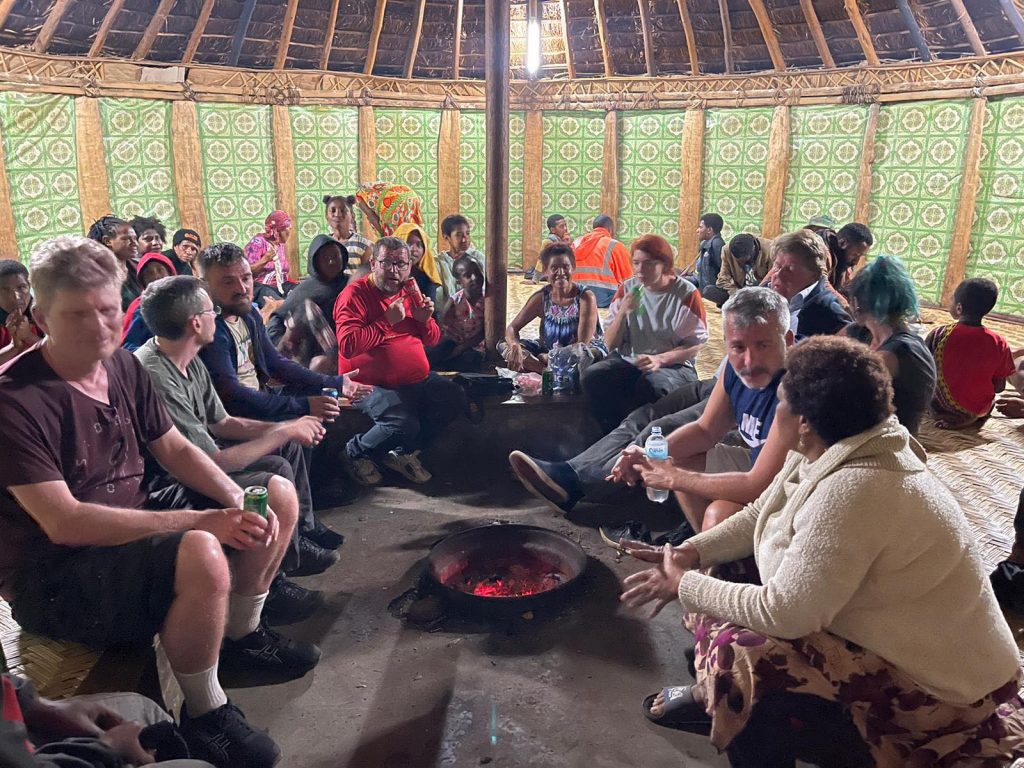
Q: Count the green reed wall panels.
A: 12